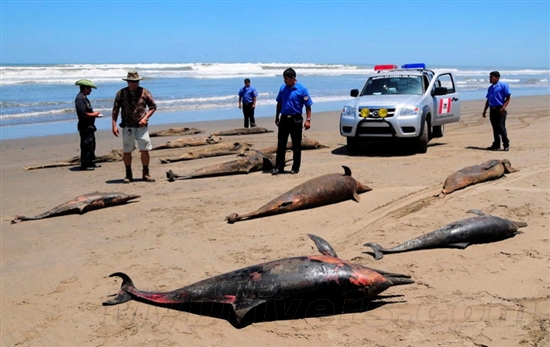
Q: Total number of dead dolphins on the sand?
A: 12